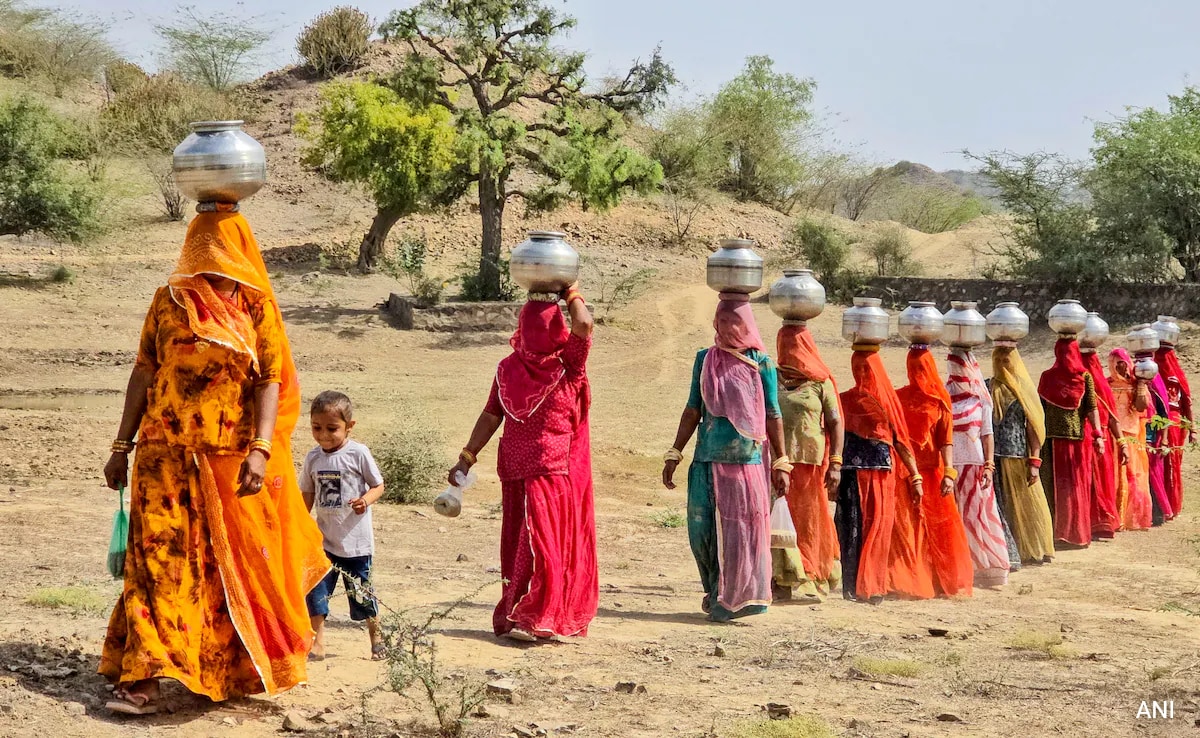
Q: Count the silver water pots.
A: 13